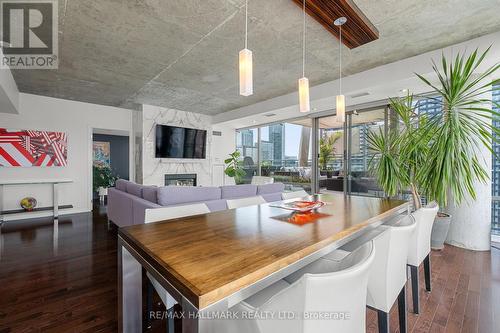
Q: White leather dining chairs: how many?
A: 6